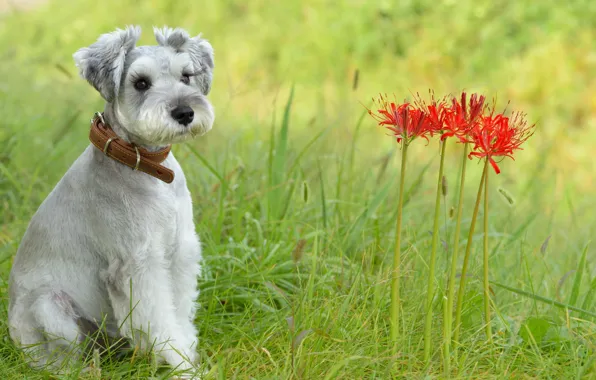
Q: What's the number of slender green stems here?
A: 5